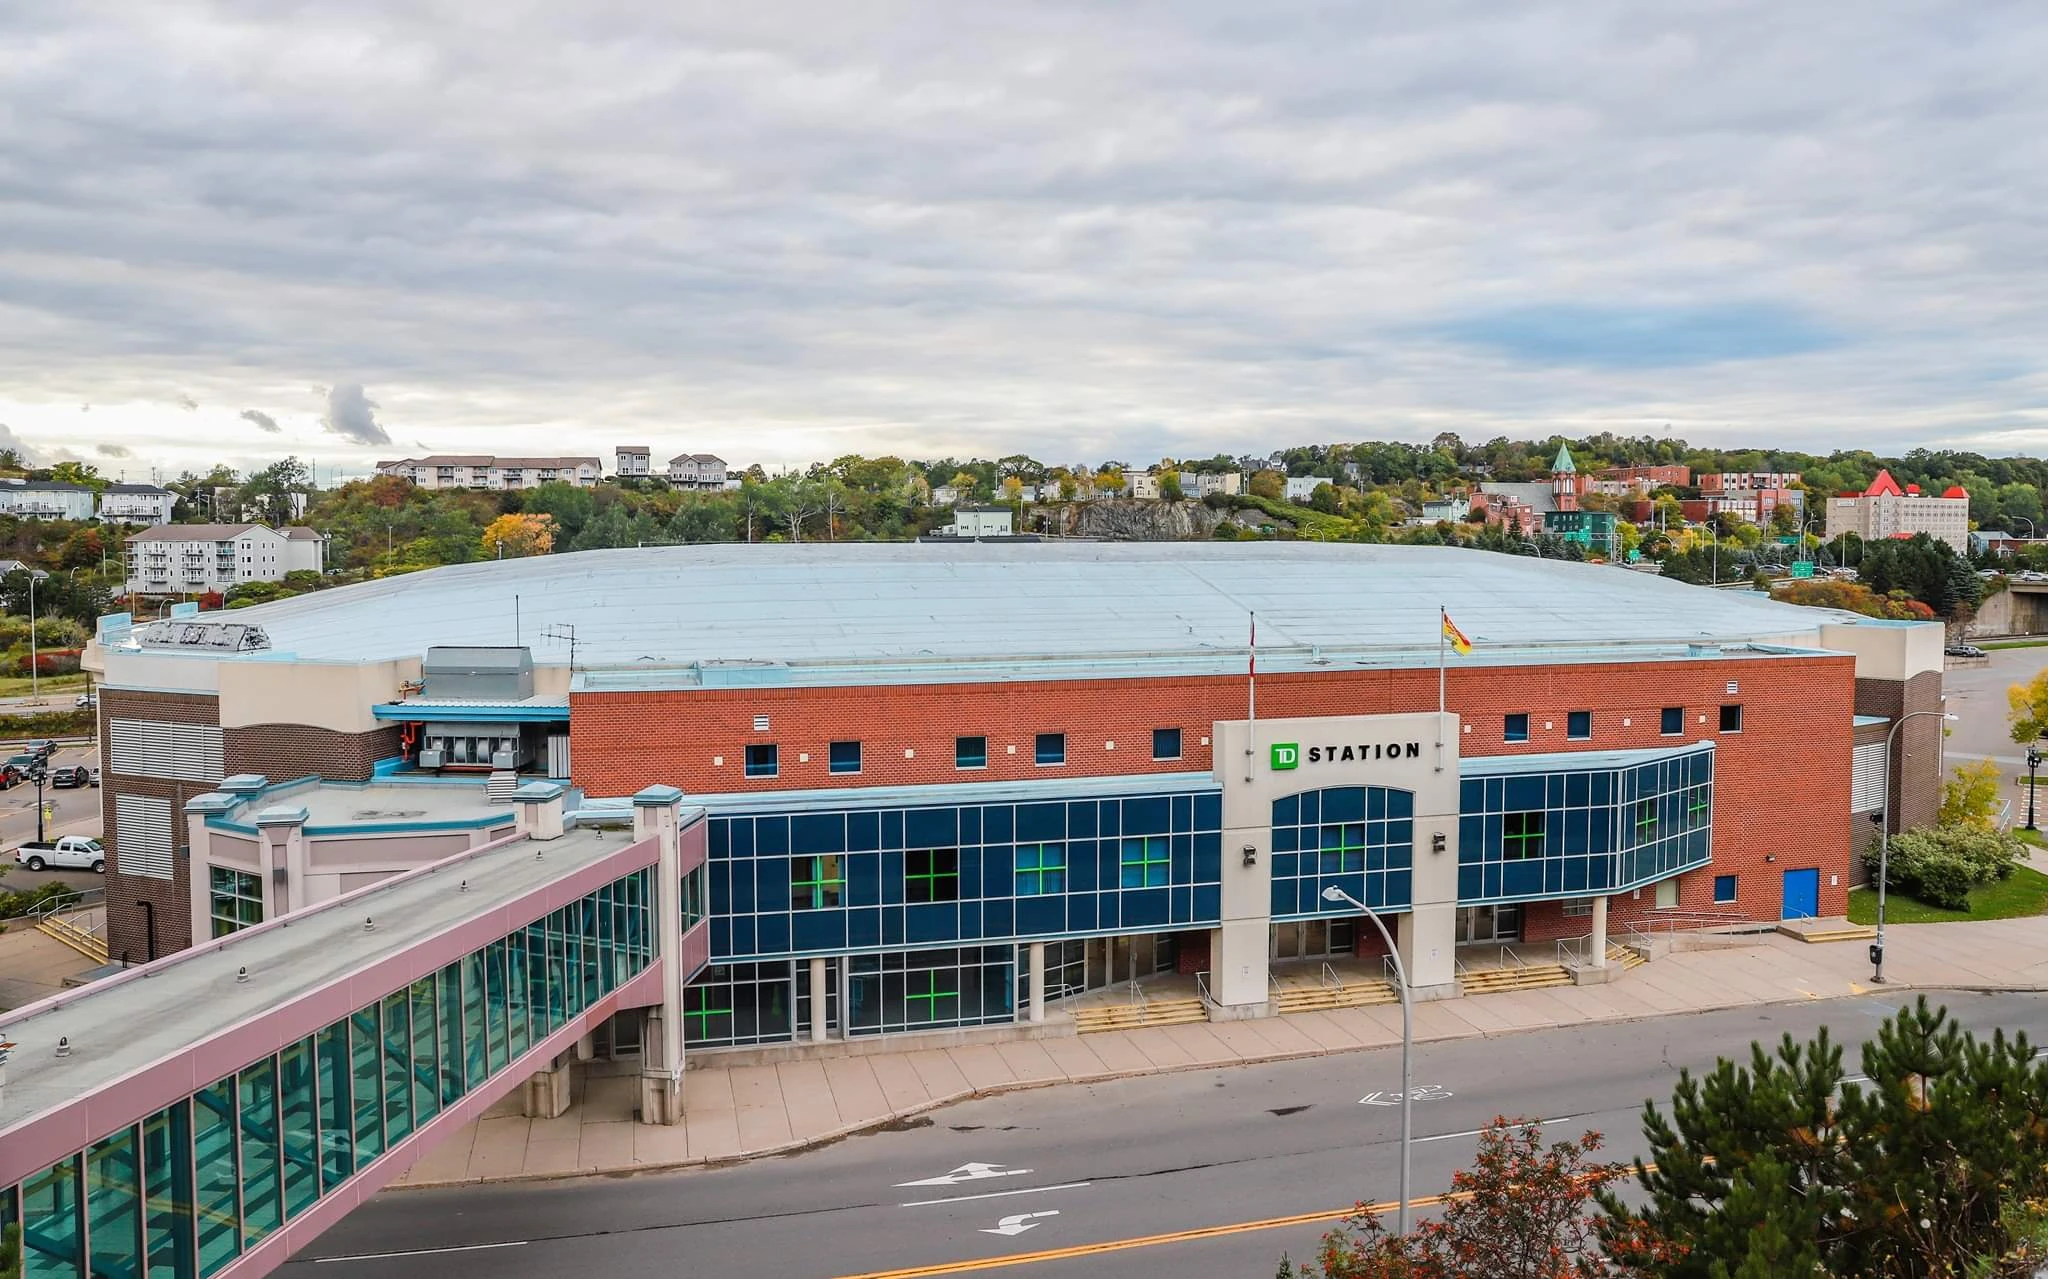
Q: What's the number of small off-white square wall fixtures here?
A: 10